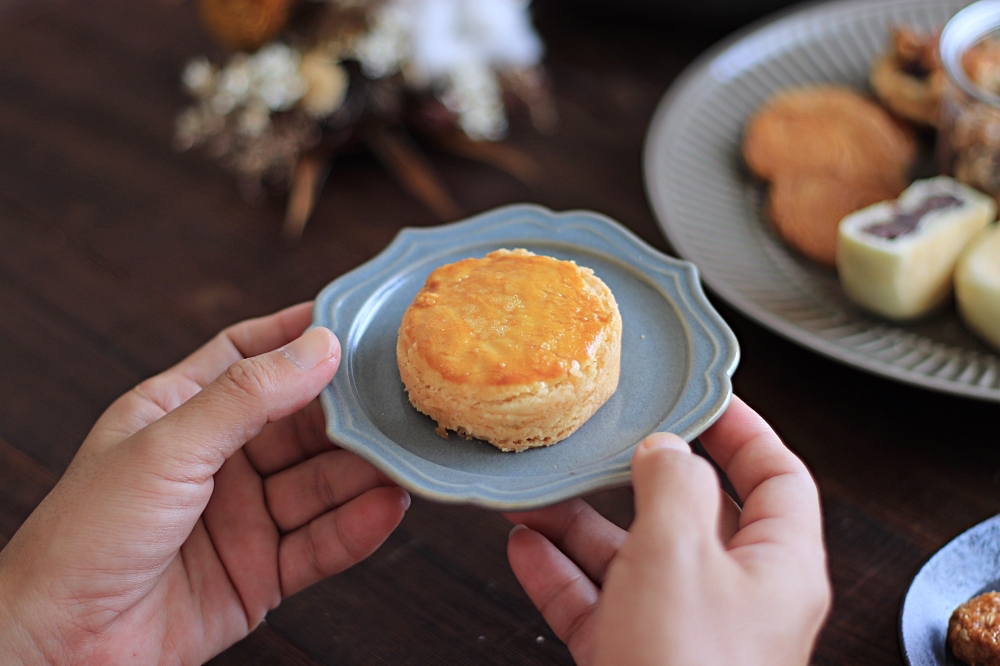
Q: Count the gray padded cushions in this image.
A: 0